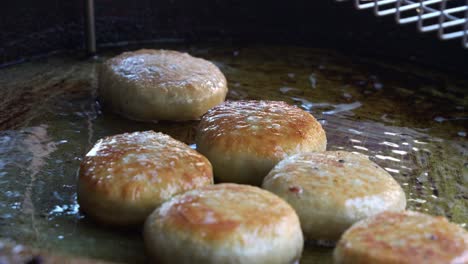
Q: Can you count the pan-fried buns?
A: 6